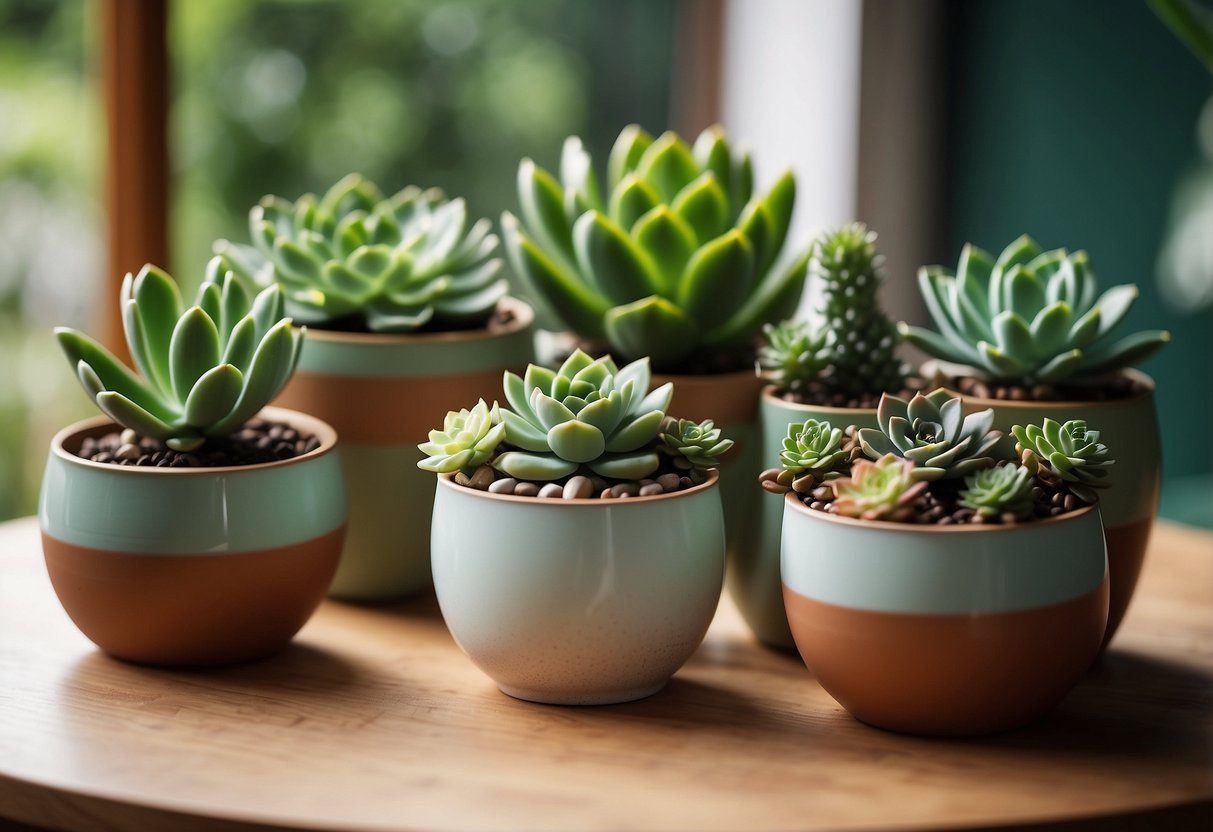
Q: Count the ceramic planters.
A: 7